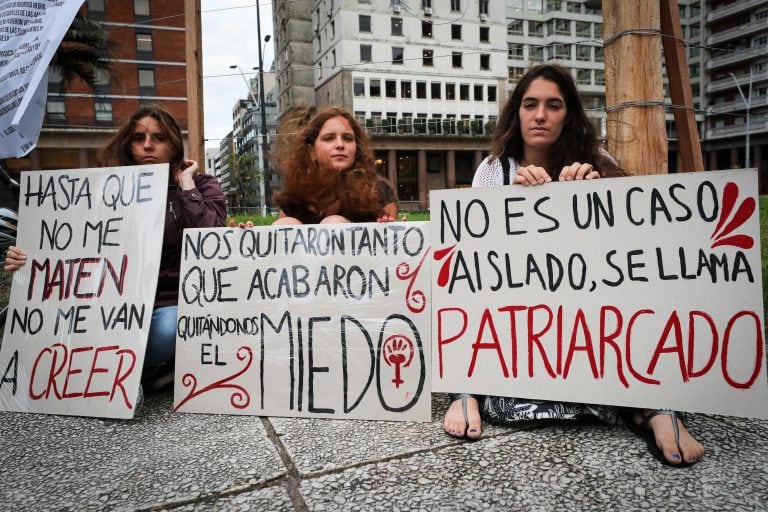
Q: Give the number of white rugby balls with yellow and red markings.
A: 0